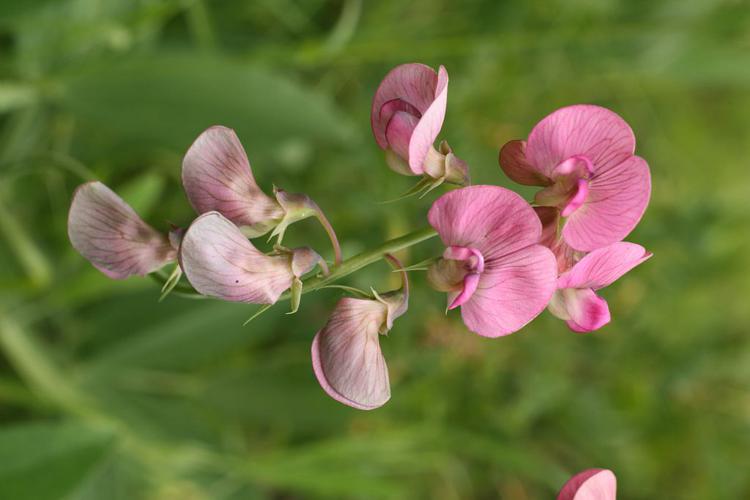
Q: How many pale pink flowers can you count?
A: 4